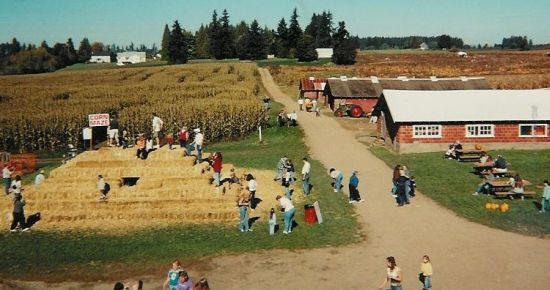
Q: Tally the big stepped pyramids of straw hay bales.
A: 1